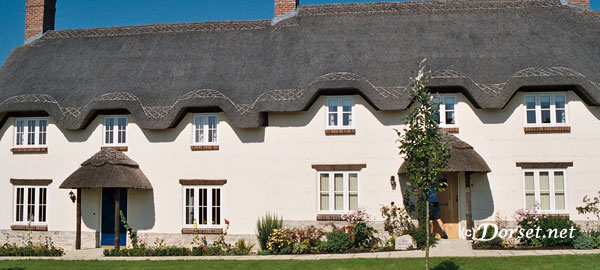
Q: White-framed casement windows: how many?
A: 10